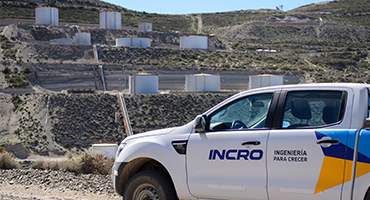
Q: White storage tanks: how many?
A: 10